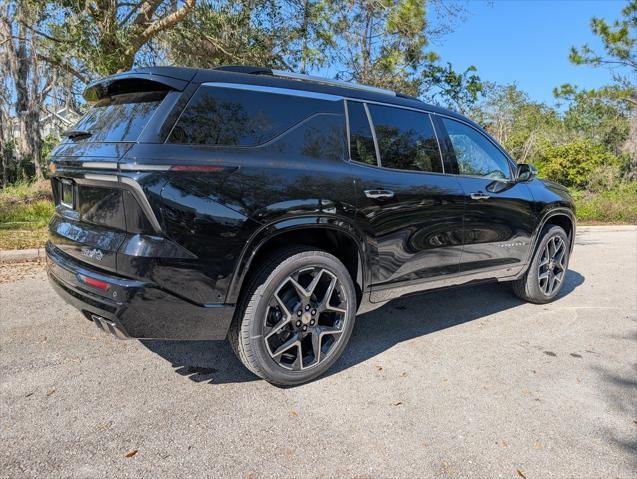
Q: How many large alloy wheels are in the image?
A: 2